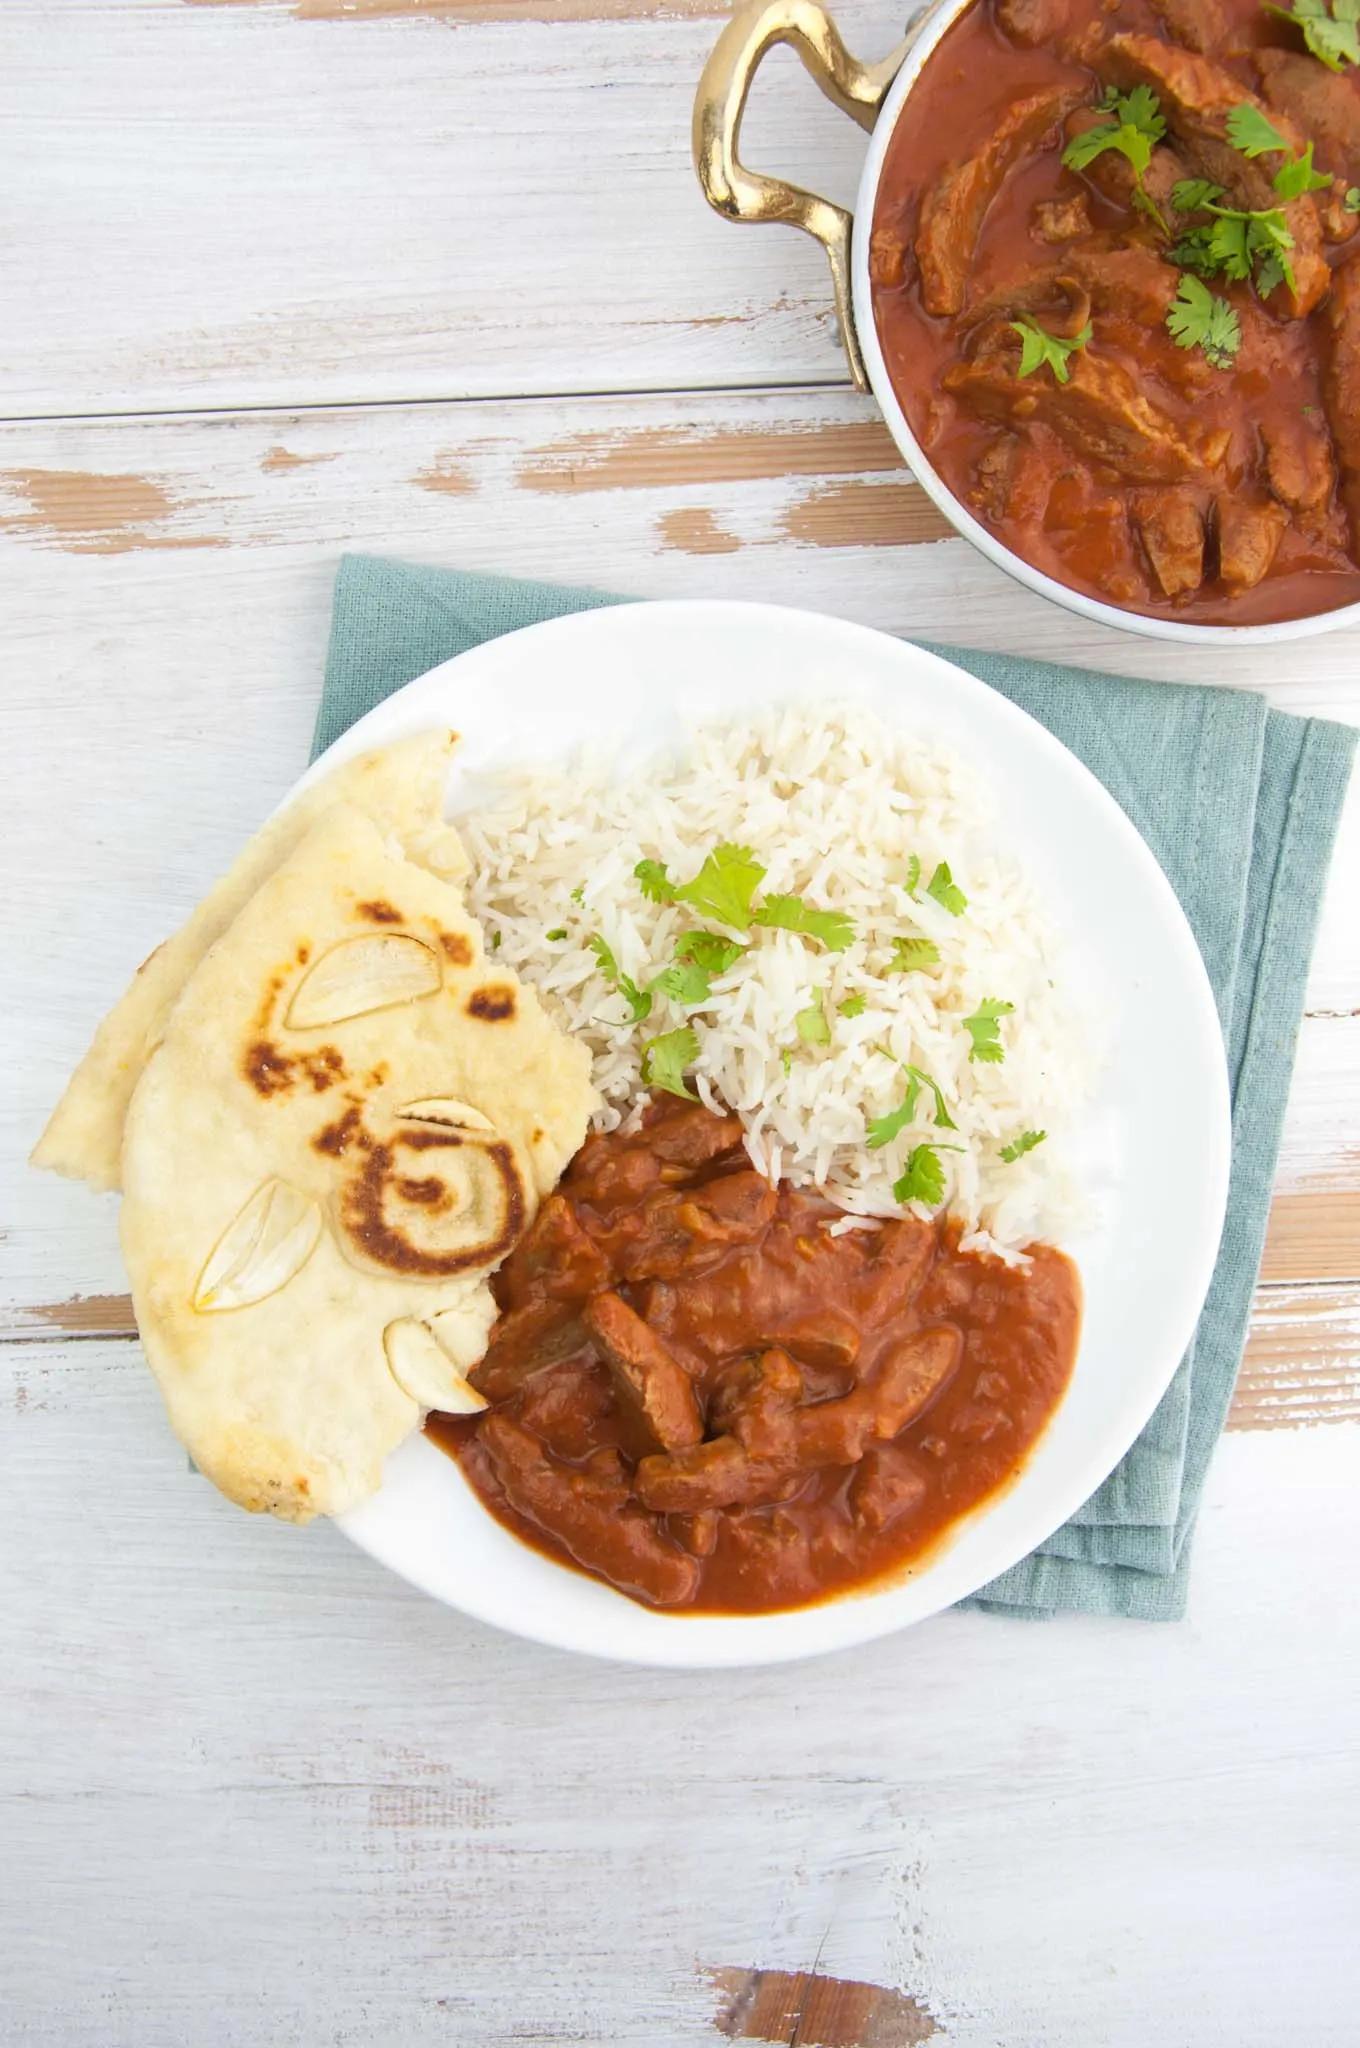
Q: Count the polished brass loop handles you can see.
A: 1